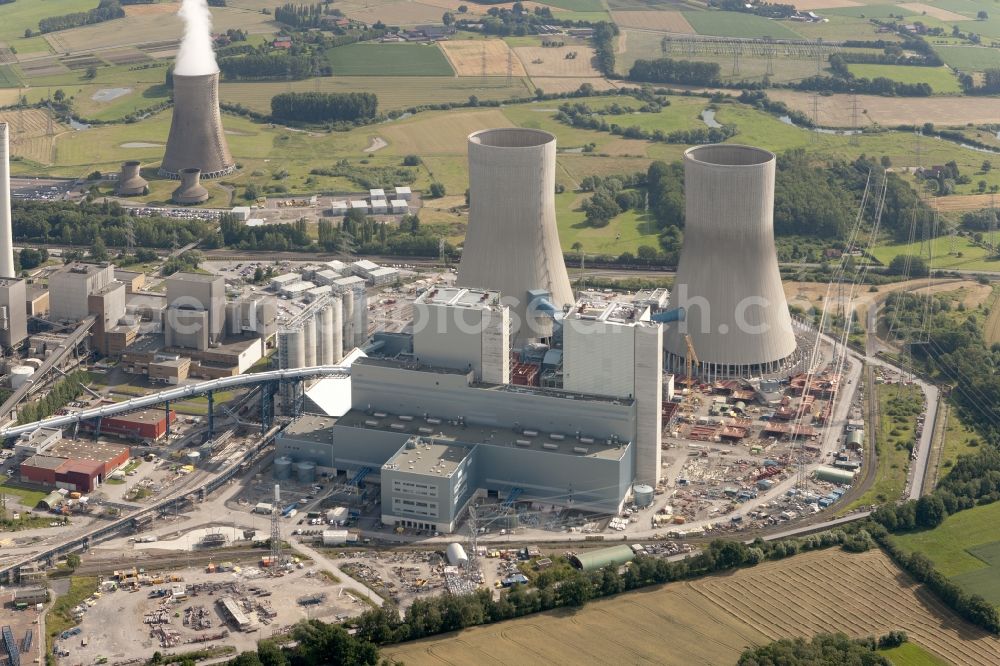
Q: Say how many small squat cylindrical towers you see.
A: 2